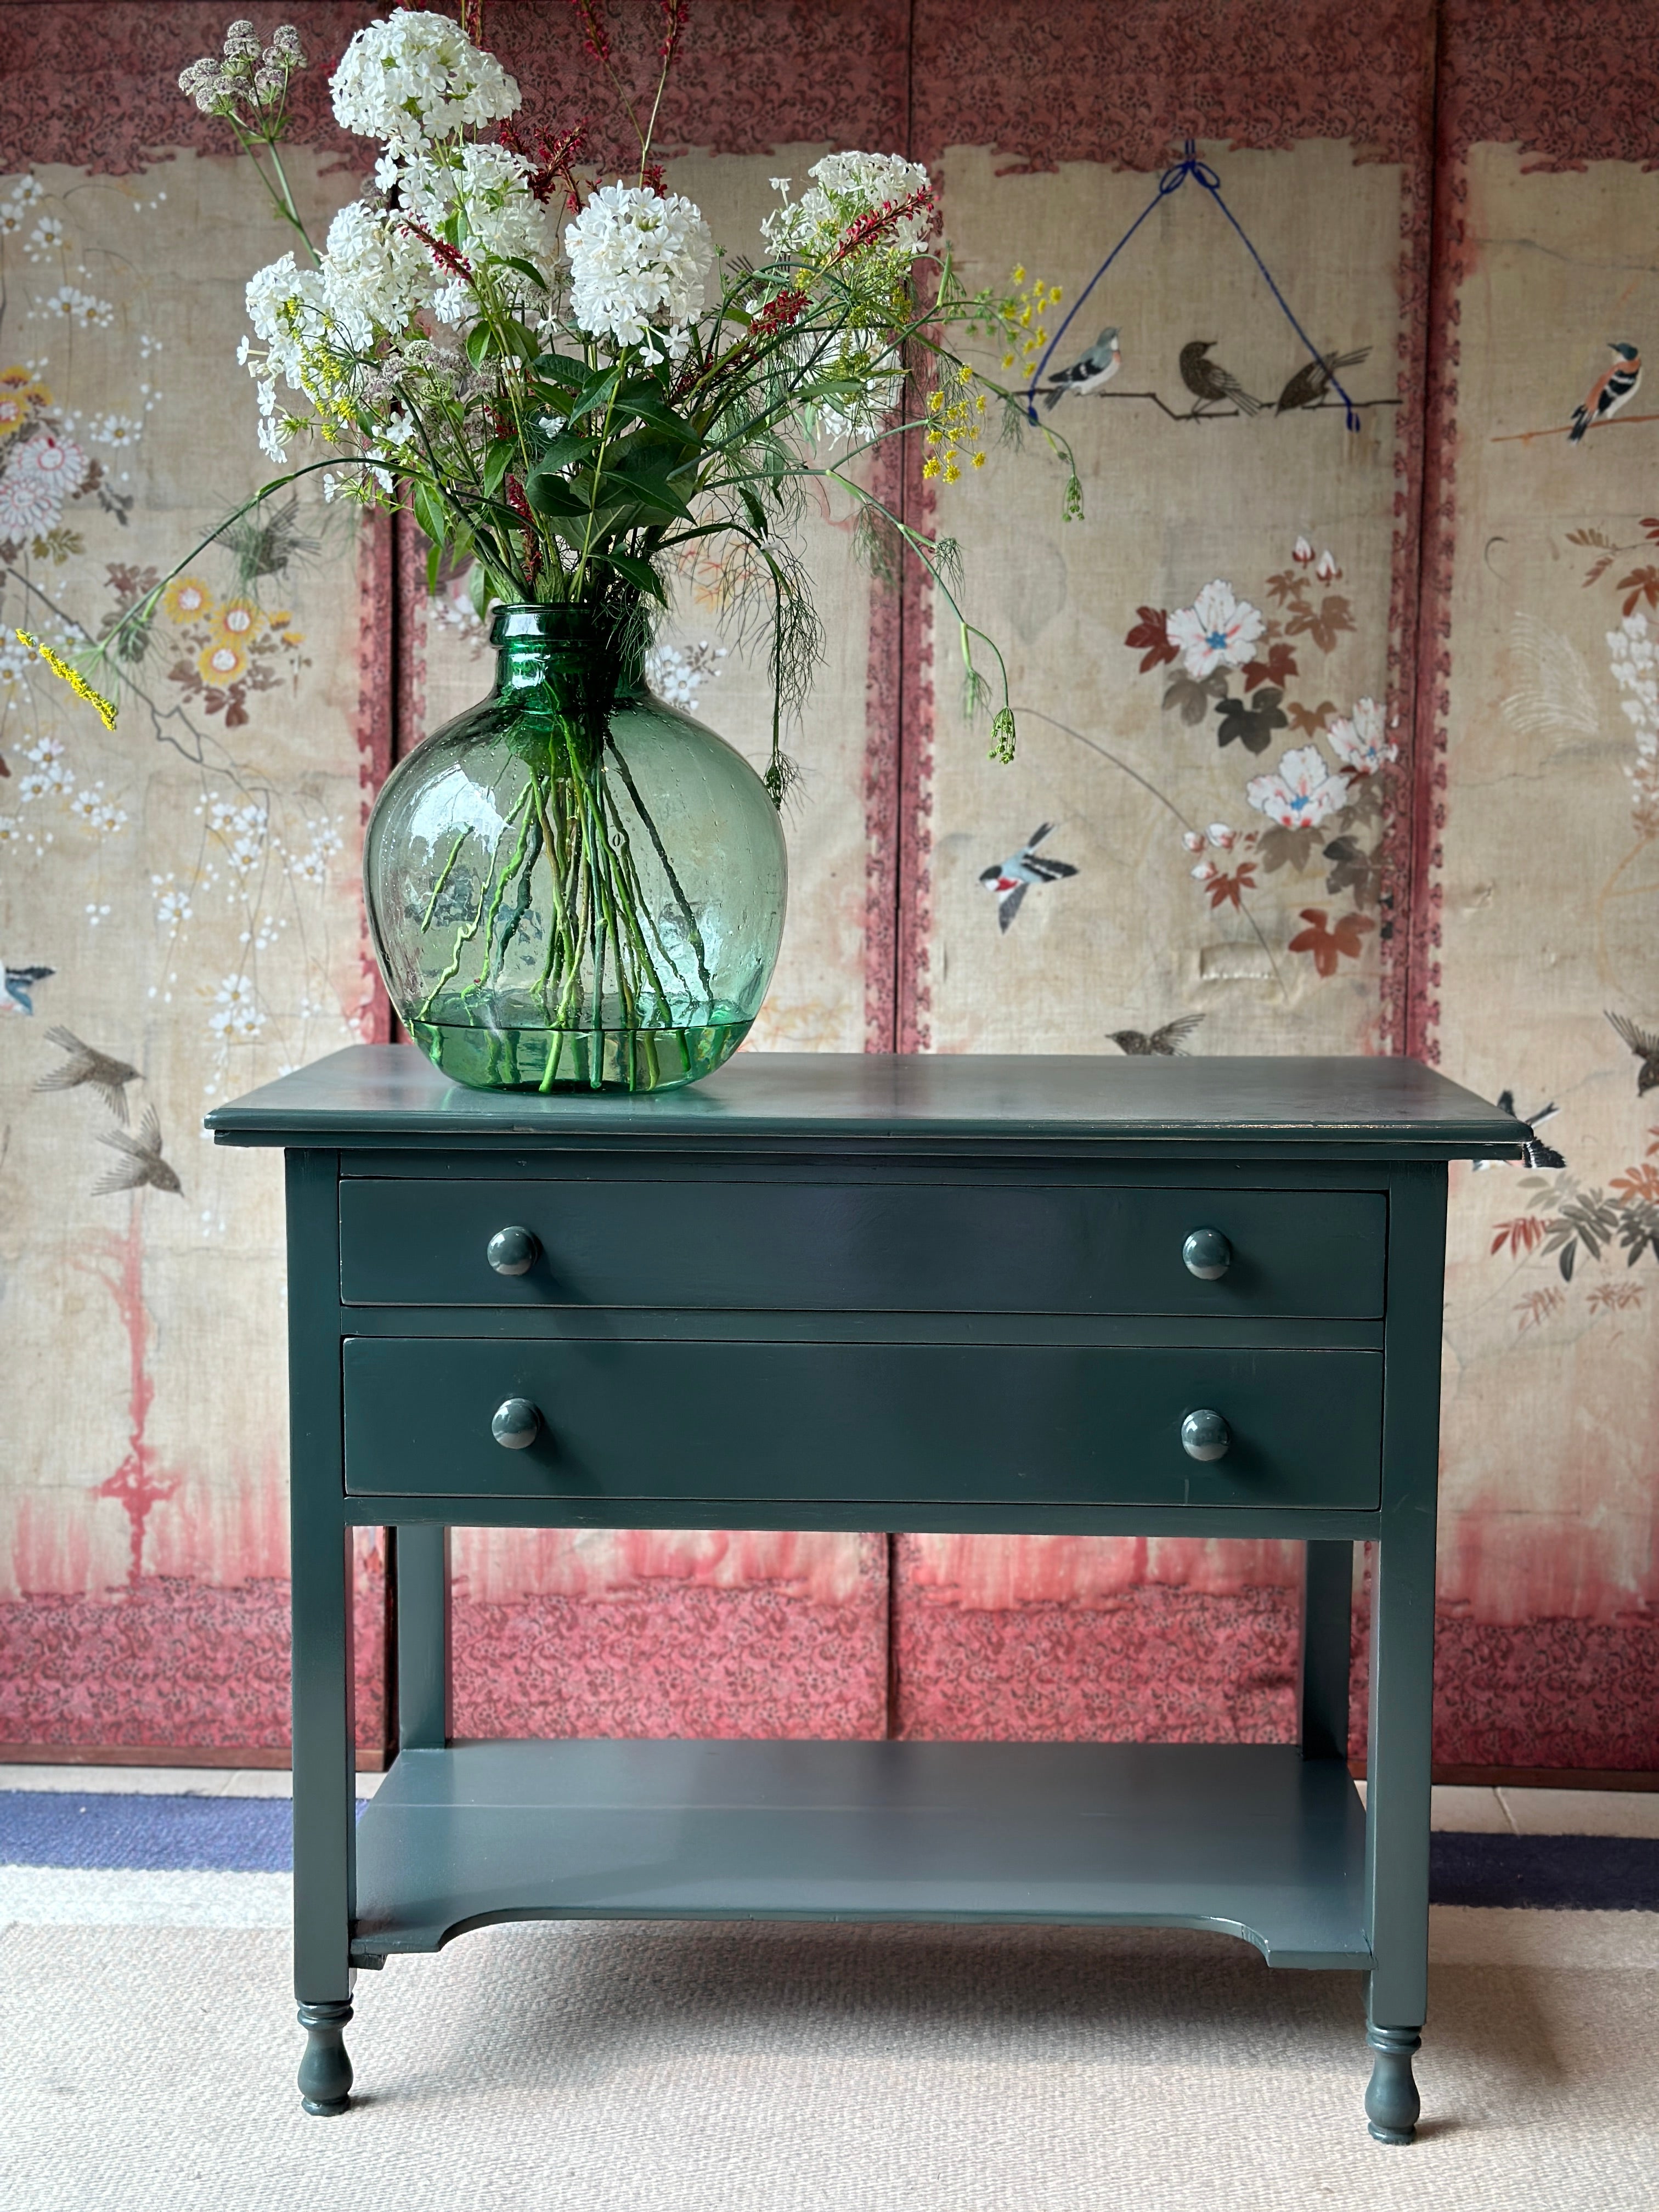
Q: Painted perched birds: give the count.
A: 4